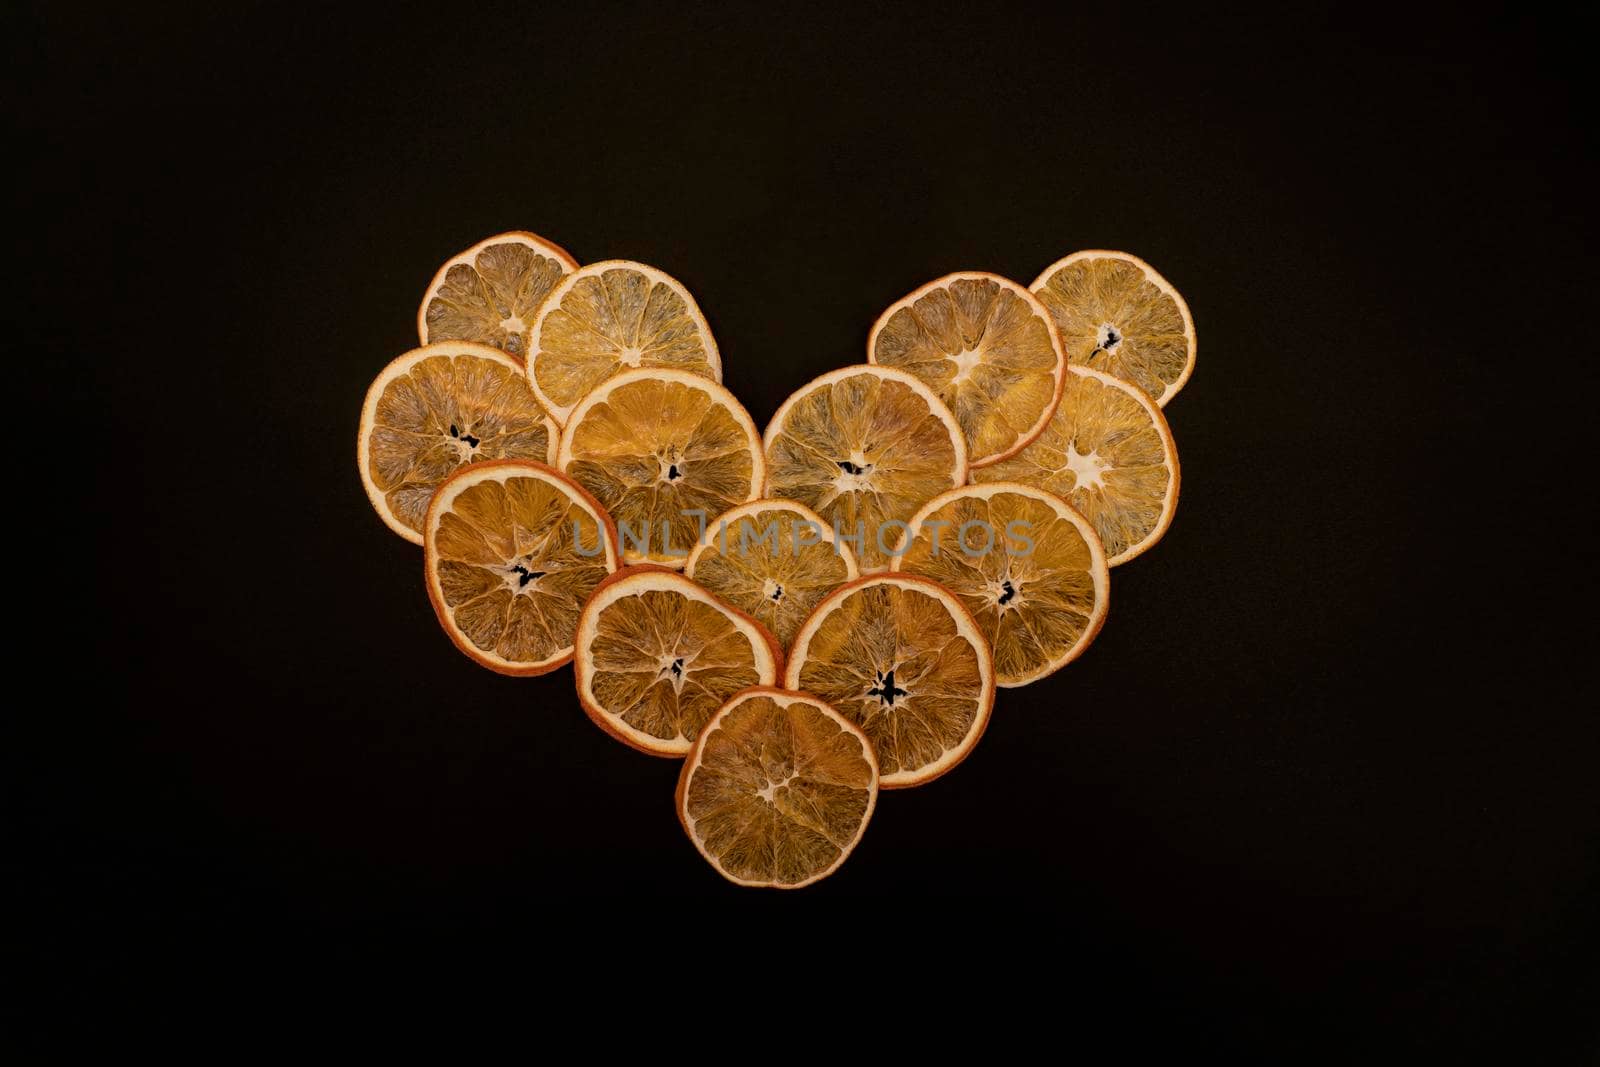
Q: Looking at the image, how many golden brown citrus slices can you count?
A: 14